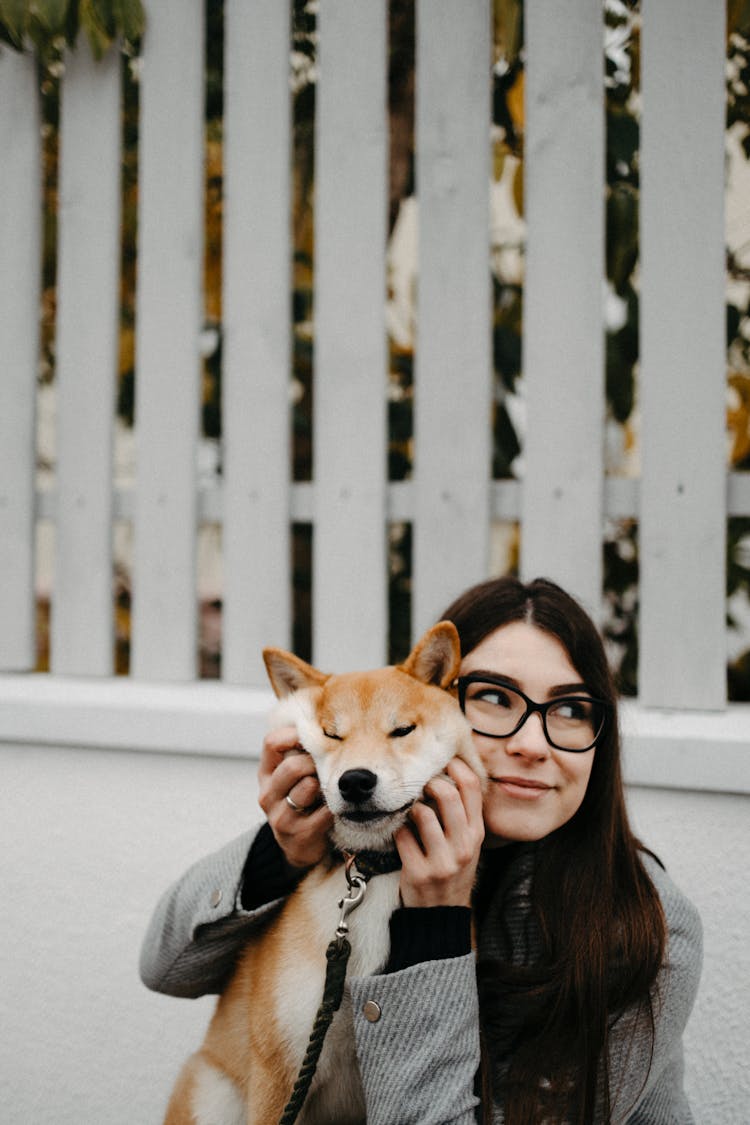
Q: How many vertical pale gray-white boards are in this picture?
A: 8